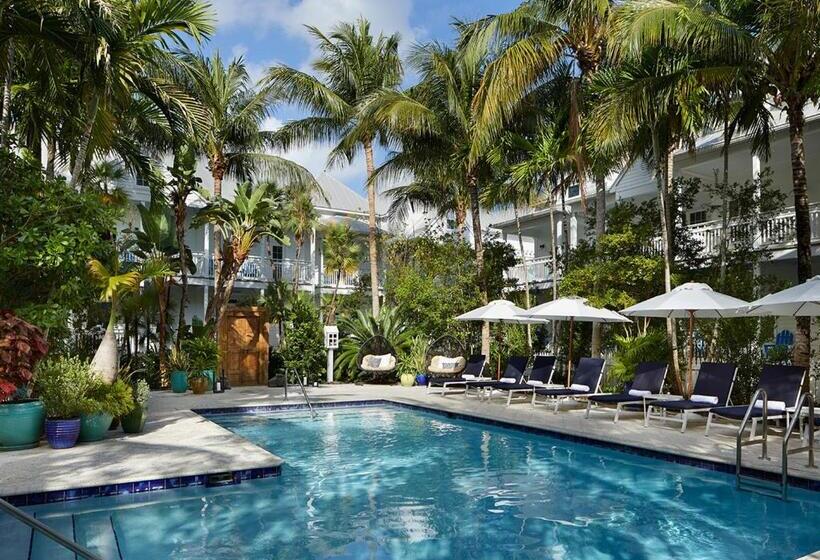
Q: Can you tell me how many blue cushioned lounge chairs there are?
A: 7